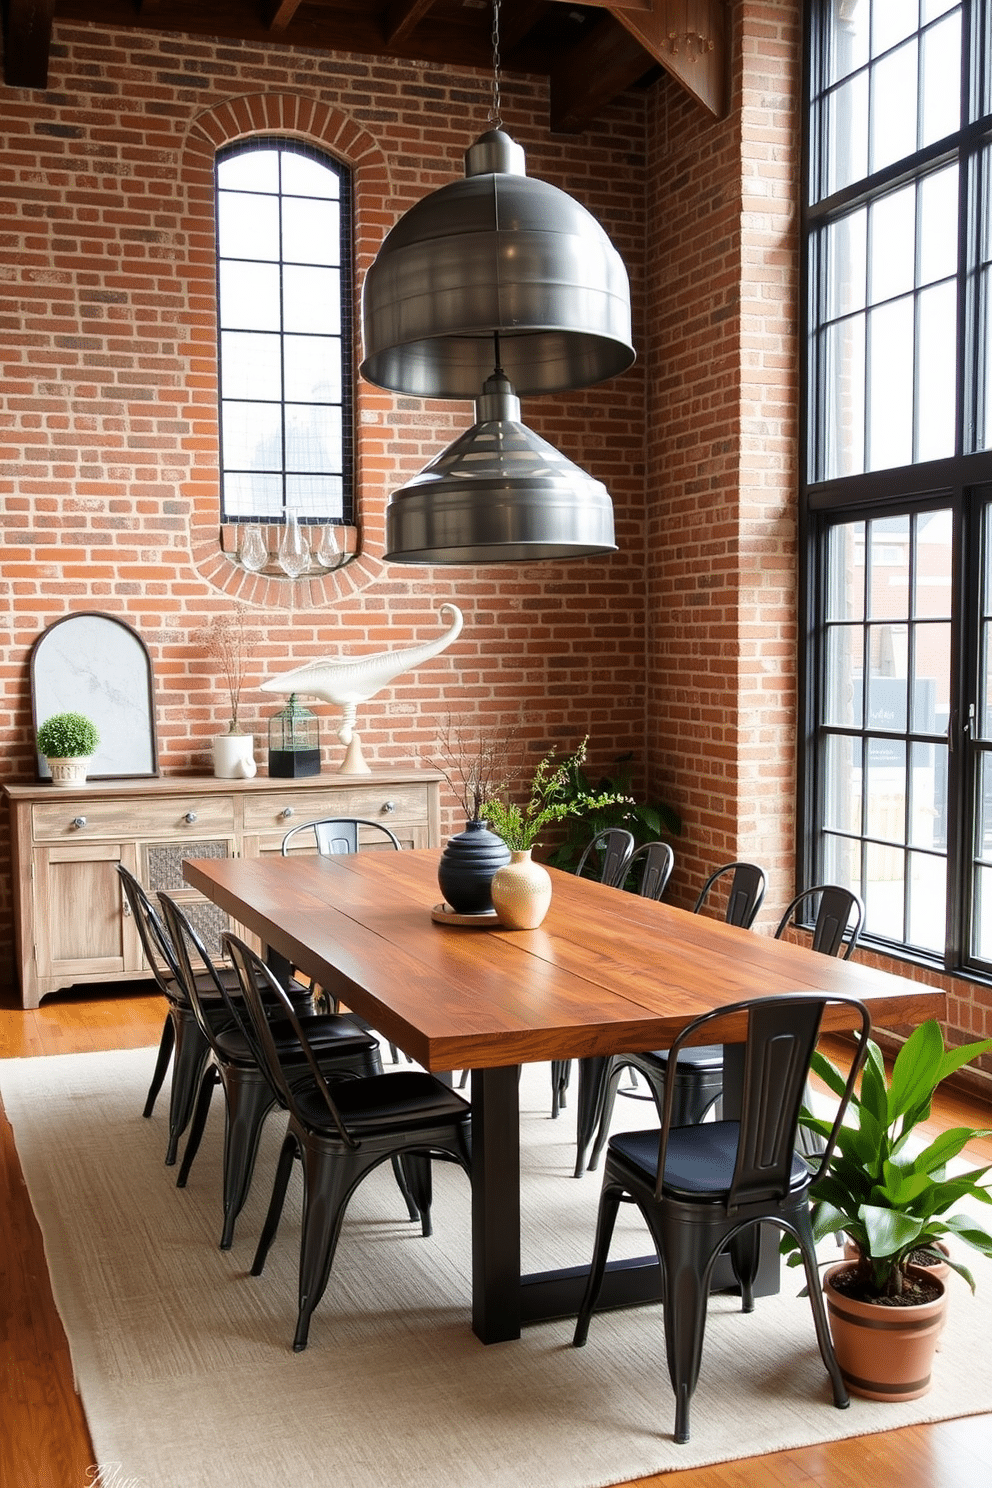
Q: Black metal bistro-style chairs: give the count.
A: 9